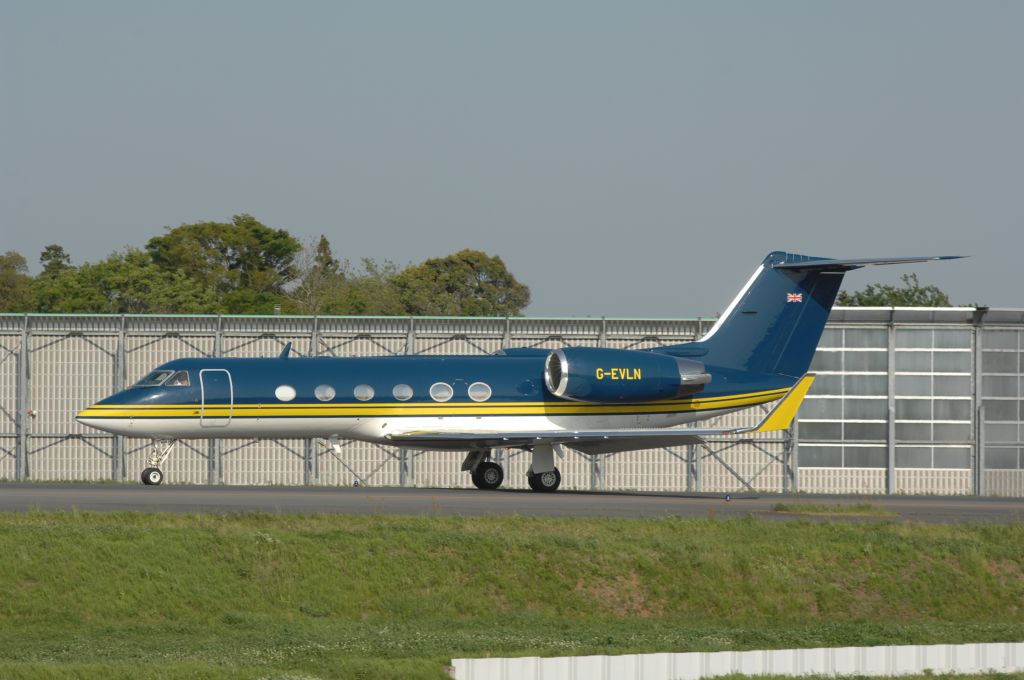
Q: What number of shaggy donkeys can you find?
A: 0